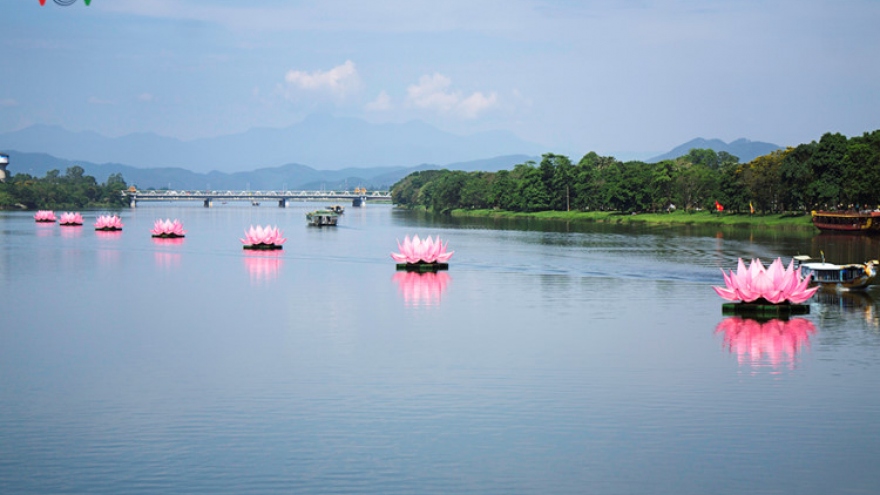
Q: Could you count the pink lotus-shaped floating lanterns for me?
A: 7